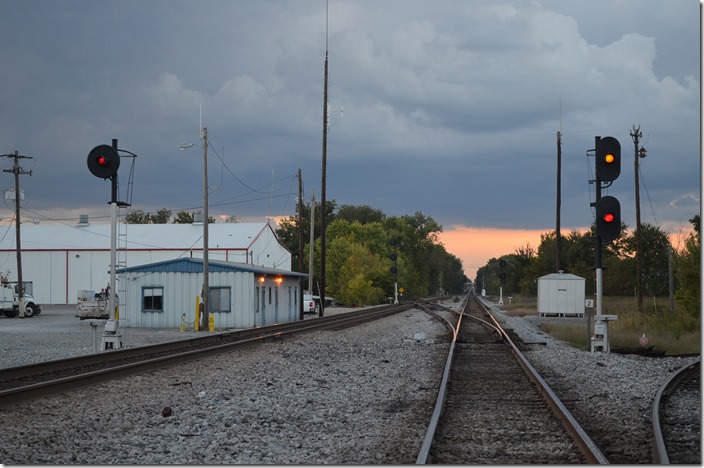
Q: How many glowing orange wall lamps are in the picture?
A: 2